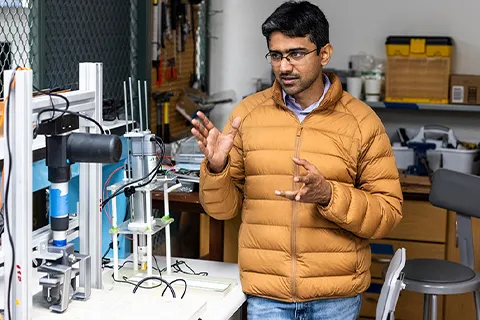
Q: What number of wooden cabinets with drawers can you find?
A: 1